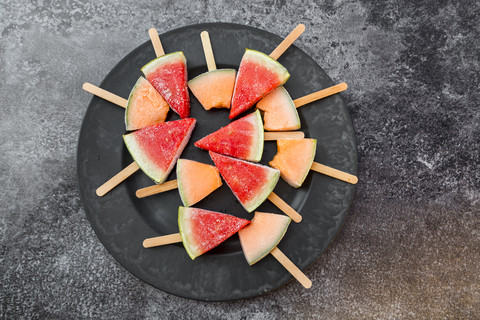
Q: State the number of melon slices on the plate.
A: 12